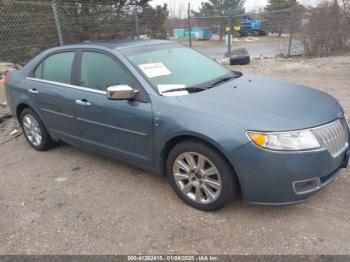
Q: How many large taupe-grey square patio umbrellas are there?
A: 0